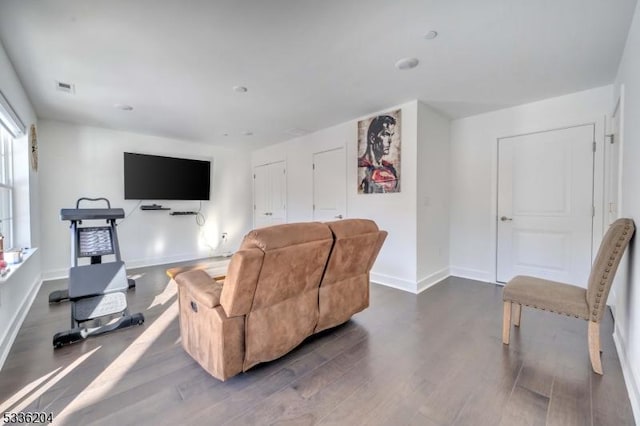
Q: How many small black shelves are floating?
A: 2